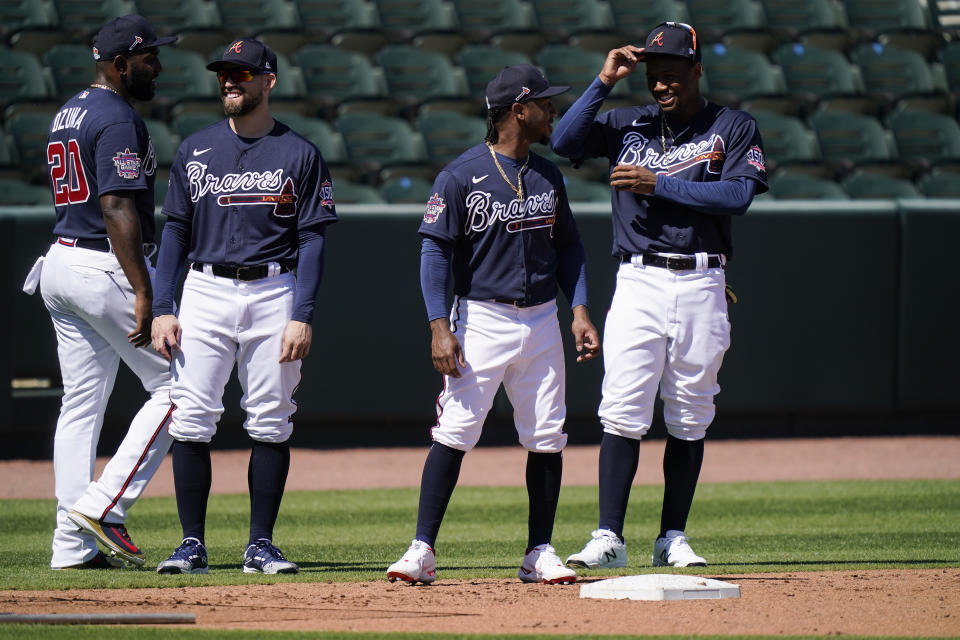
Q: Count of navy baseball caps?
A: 4